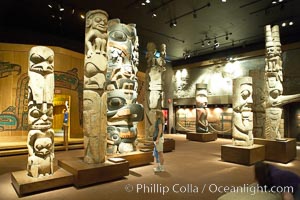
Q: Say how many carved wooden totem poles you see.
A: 7